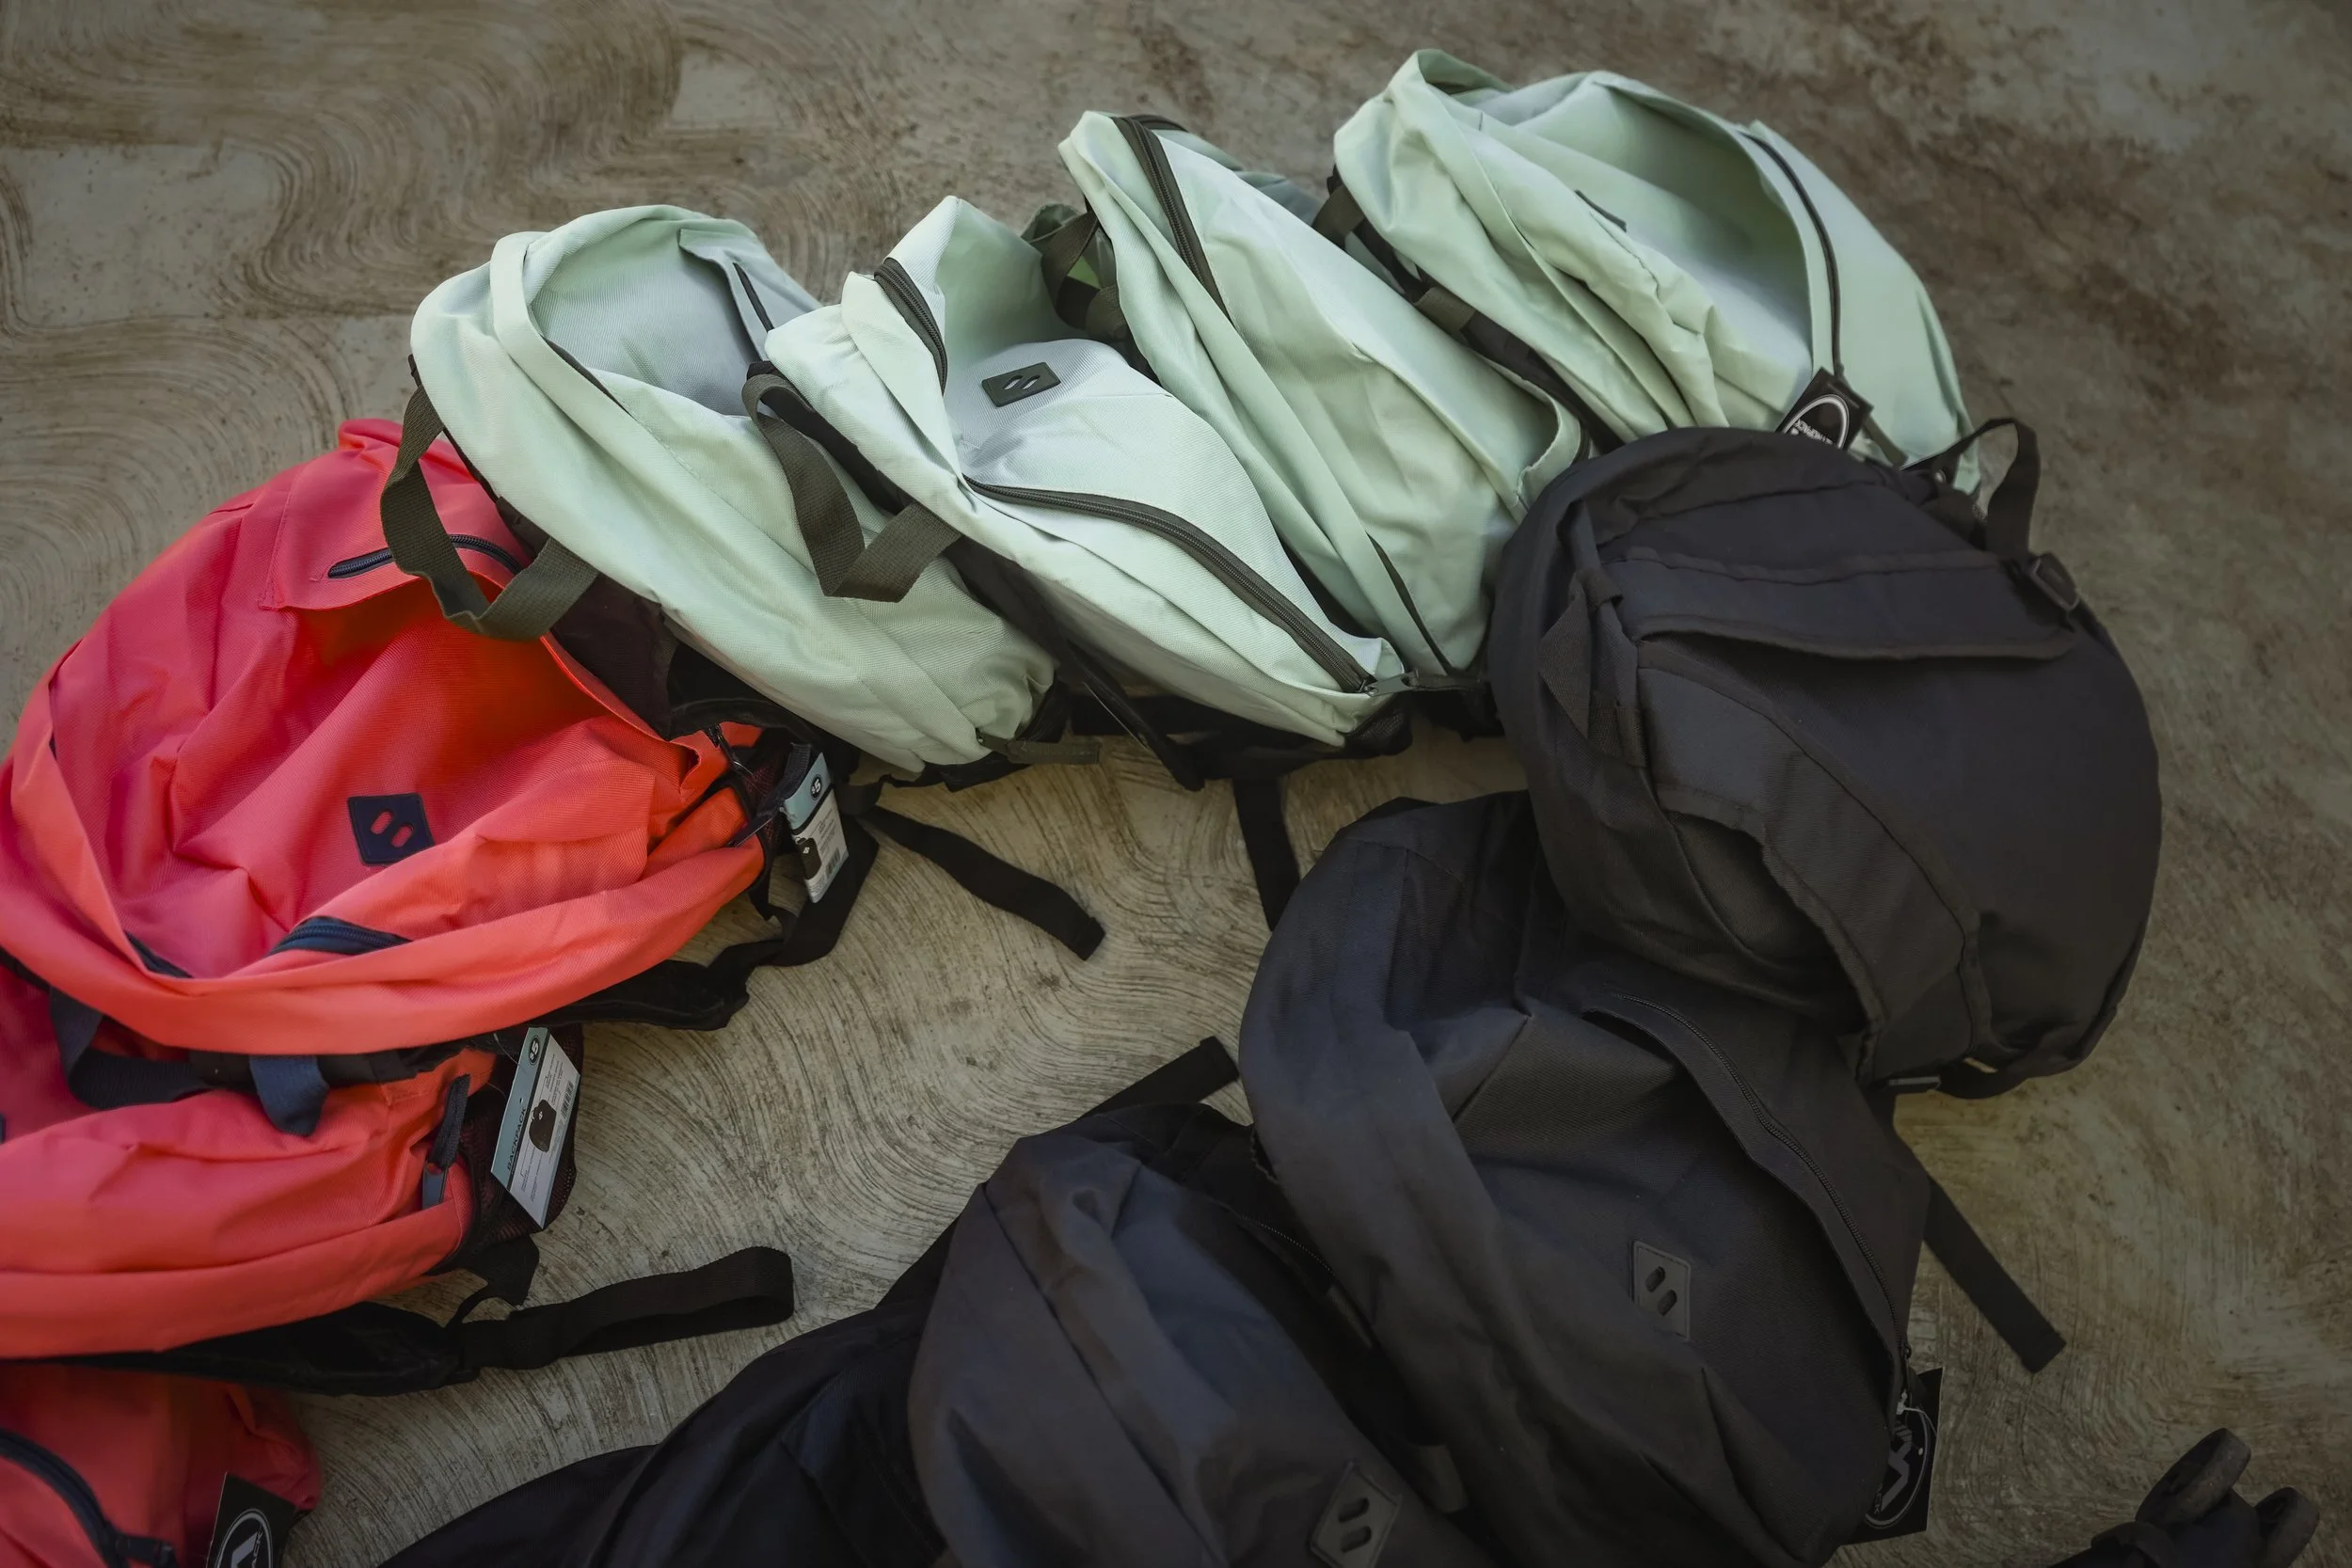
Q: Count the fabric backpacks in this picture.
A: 11